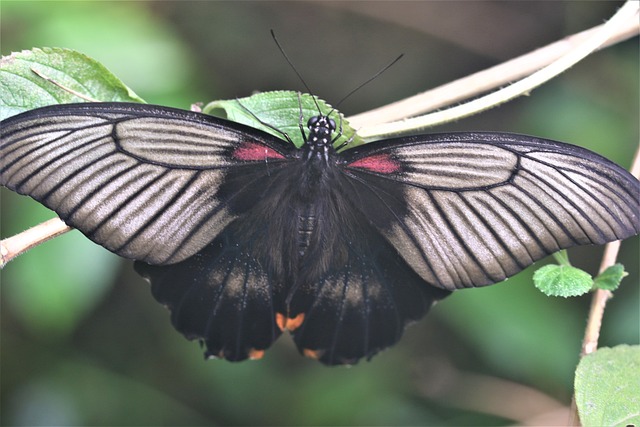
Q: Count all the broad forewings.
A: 2